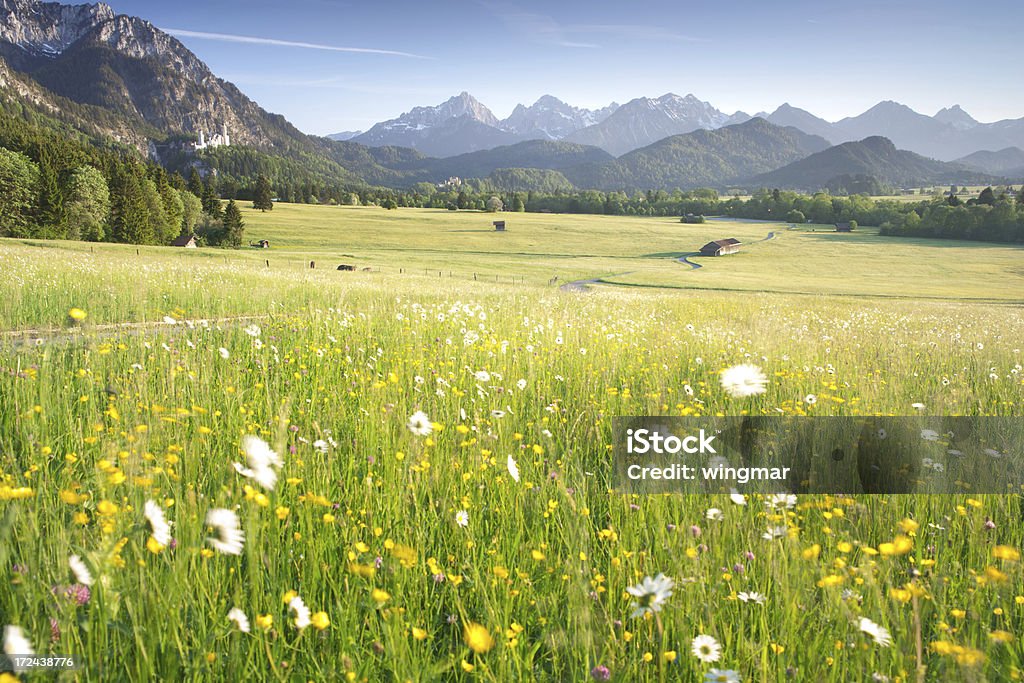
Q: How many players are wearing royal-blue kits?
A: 0